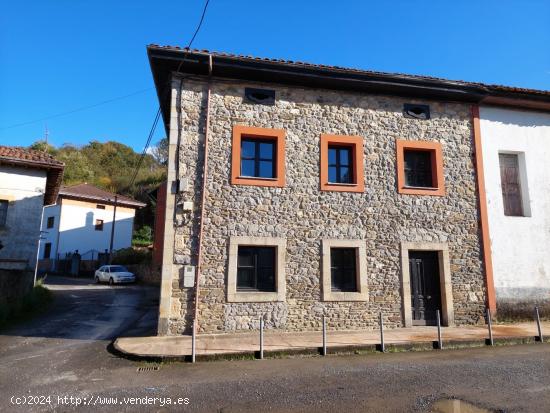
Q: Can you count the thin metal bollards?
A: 7